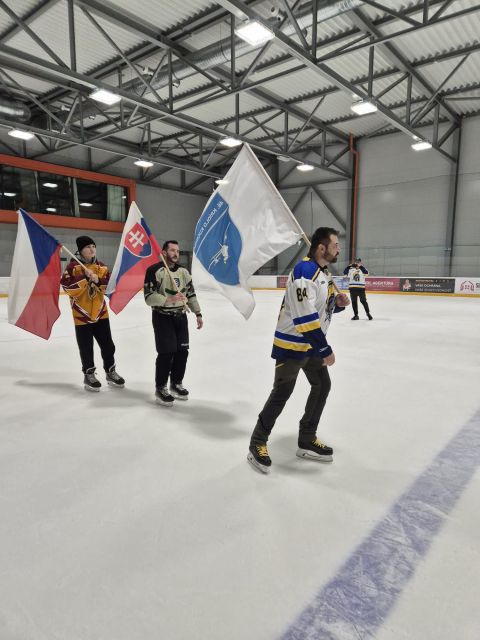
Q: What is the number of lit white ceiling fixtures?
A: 9